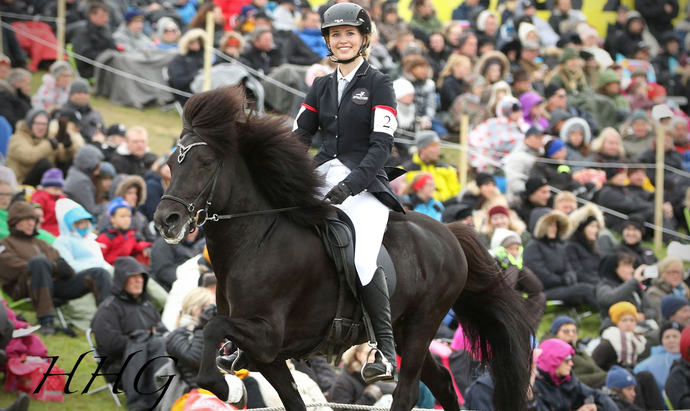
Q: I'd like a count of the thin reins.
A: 1